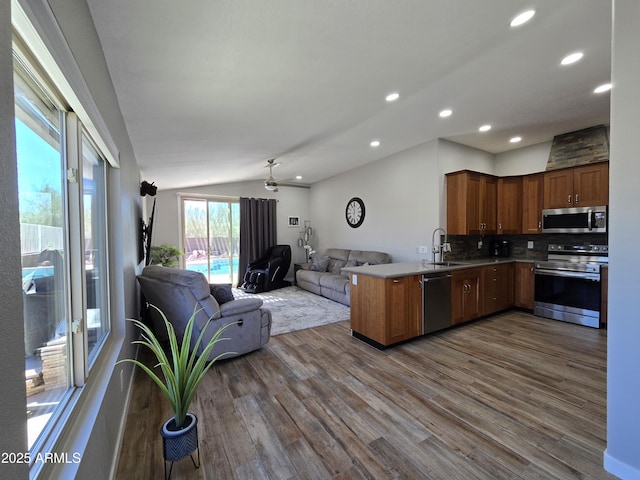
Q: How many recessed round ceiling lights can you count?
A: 9